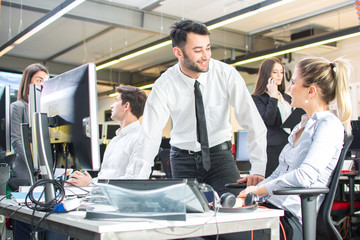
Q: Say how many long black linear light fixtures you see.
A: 3